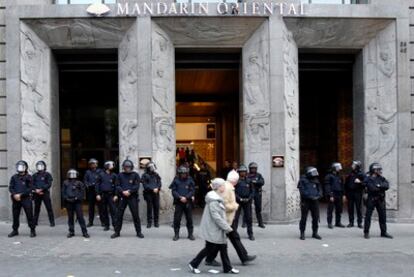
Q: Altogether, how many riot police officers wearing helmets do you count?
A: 14